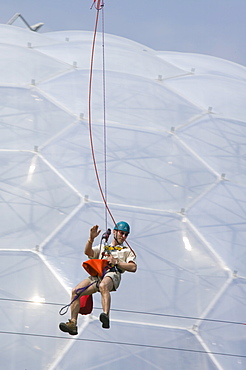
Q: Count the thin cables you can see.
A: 2